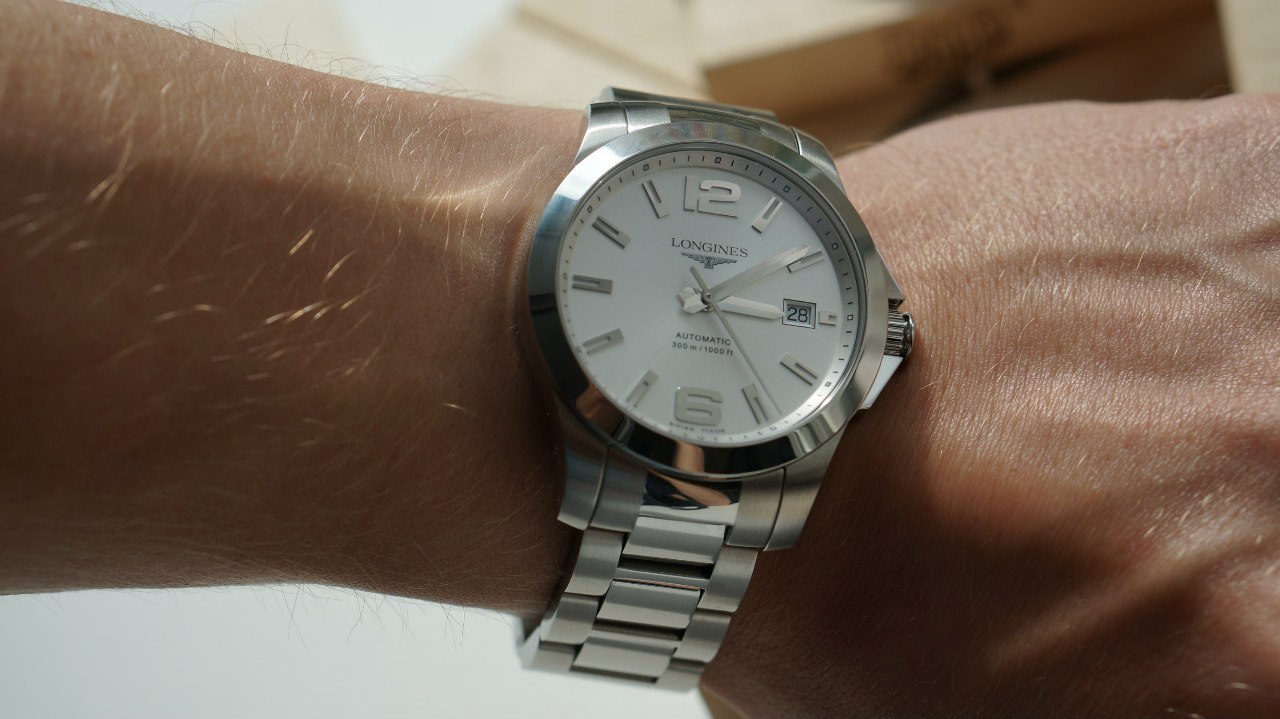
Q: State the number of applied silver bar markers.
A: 10